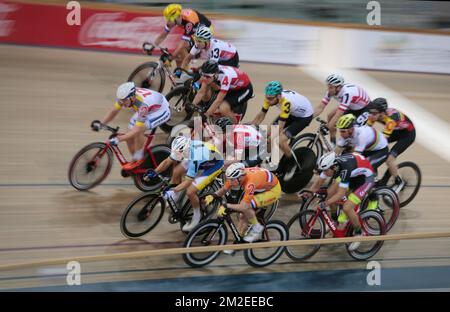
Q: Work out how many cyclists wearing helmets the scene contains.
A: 12